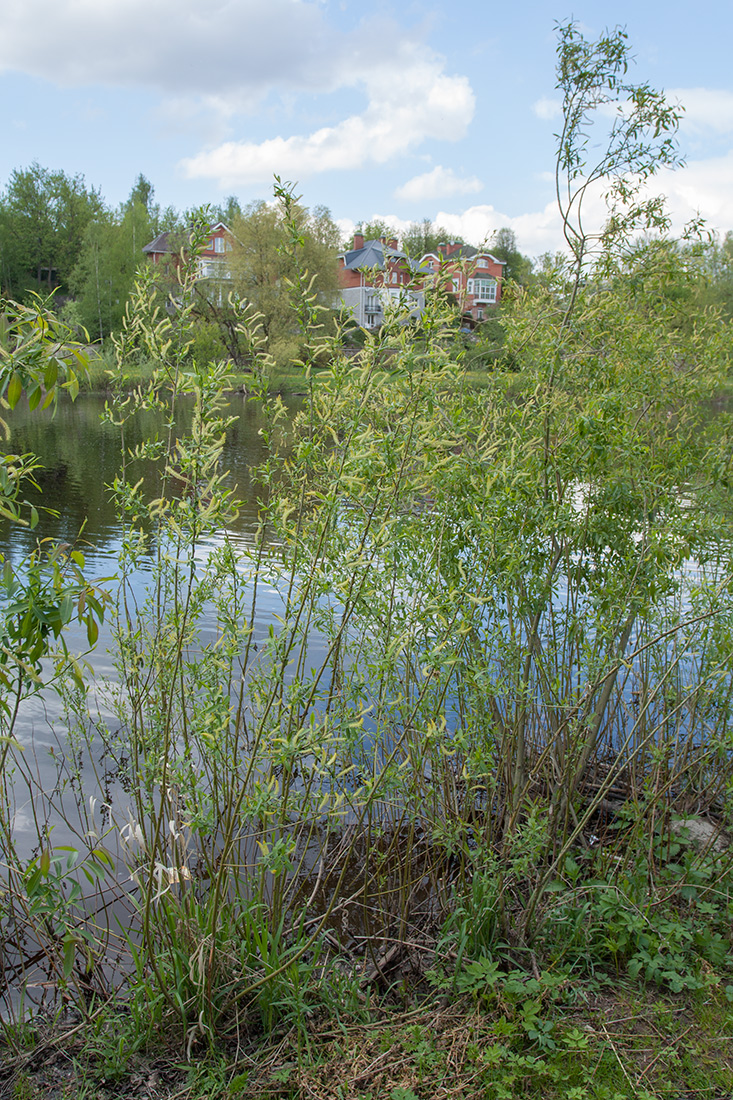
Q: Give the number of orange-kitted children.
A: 0